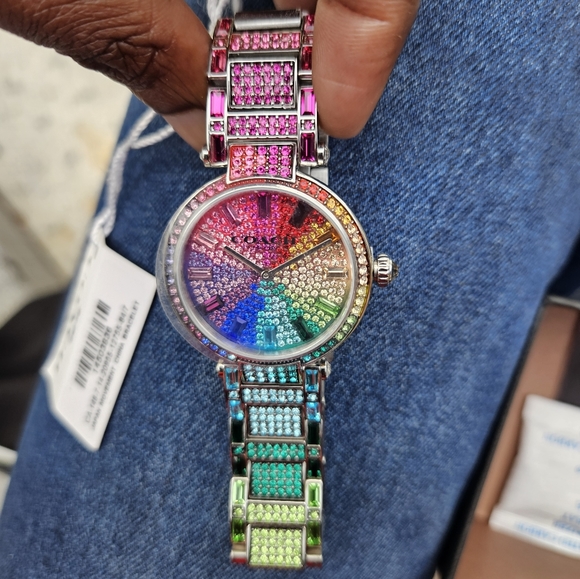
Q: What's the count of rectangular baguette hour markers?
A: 12